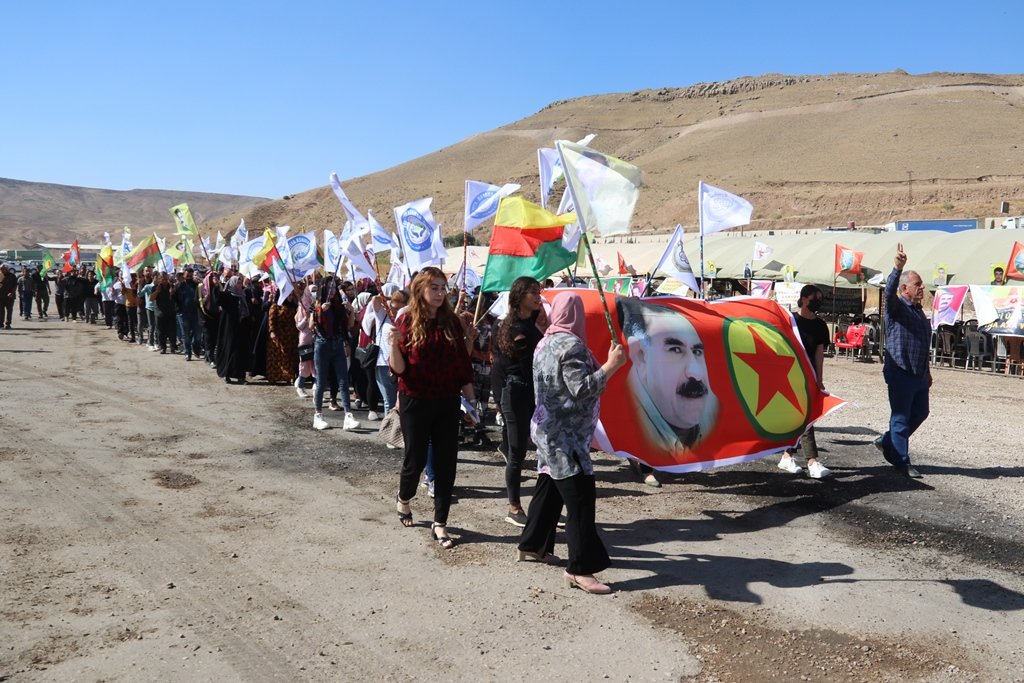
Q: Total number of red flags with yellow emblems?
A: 1